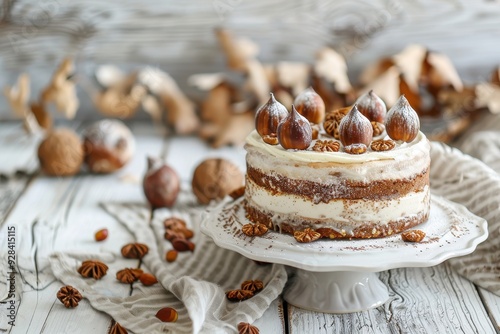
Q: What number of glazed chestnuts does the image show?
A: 6